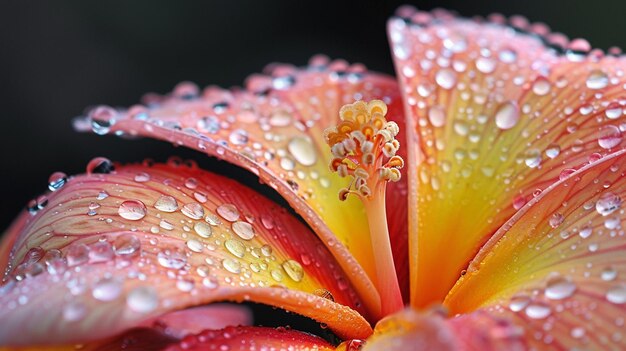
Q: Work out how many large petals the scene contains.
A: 4